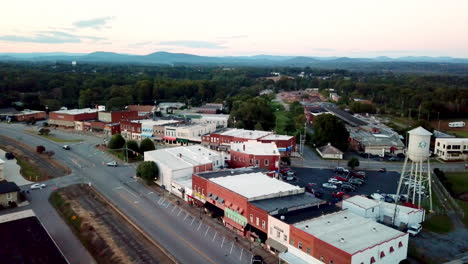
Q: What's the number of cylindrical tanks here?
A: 1